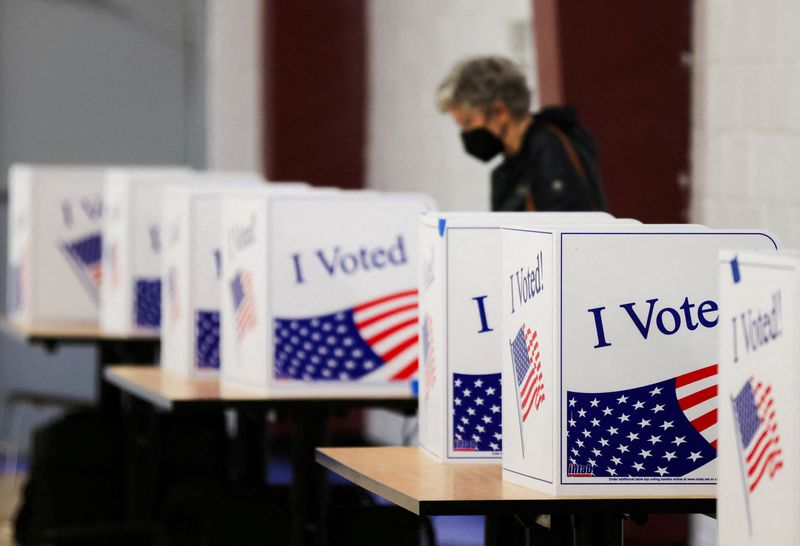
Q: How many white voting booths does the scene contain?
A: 7